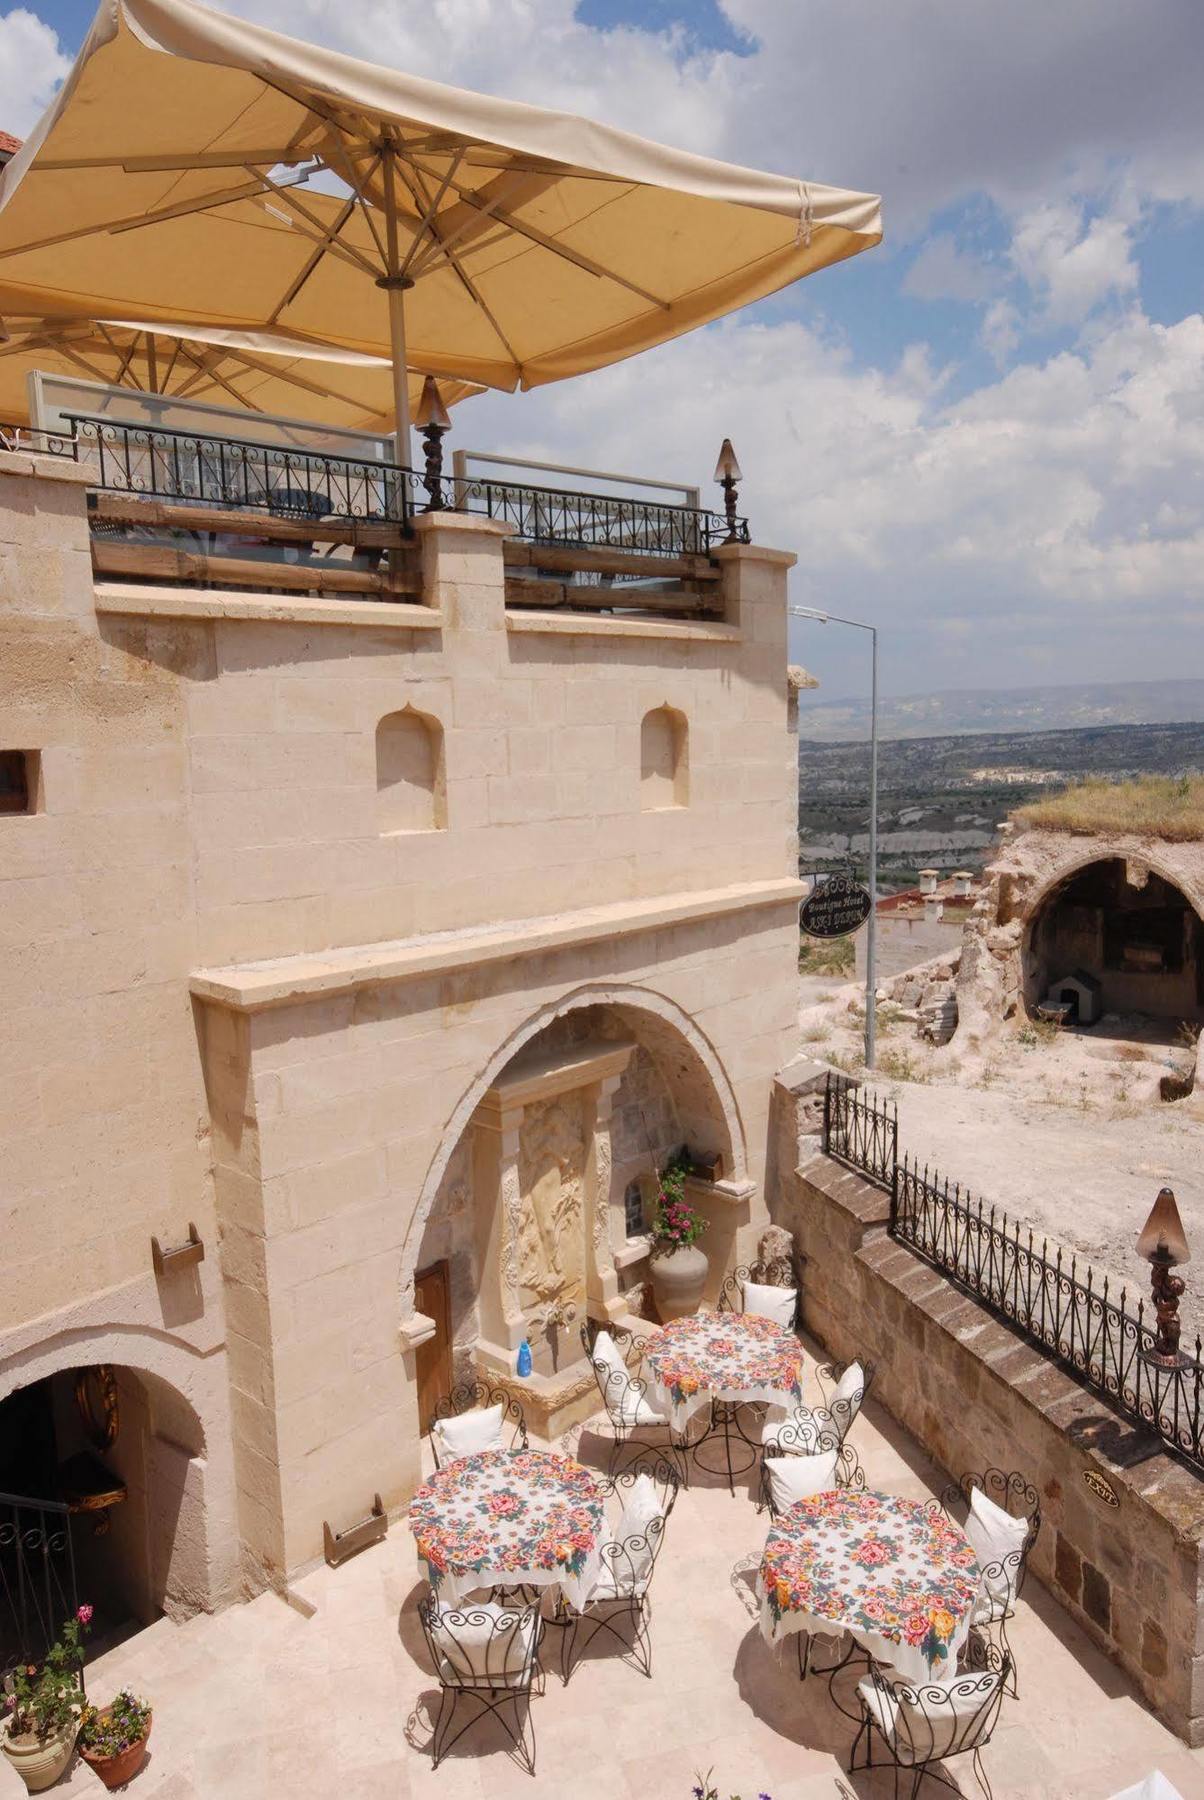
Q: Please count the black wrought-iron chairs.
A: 9